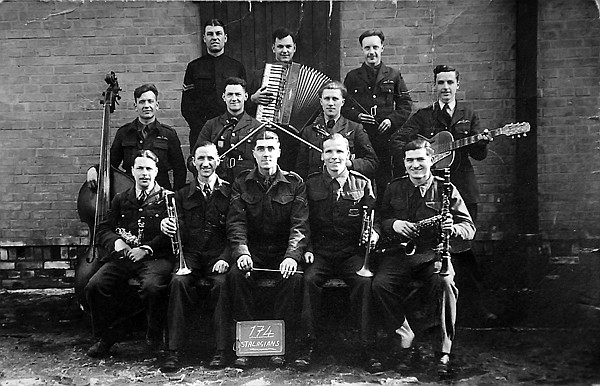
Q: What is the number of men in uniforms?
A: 12